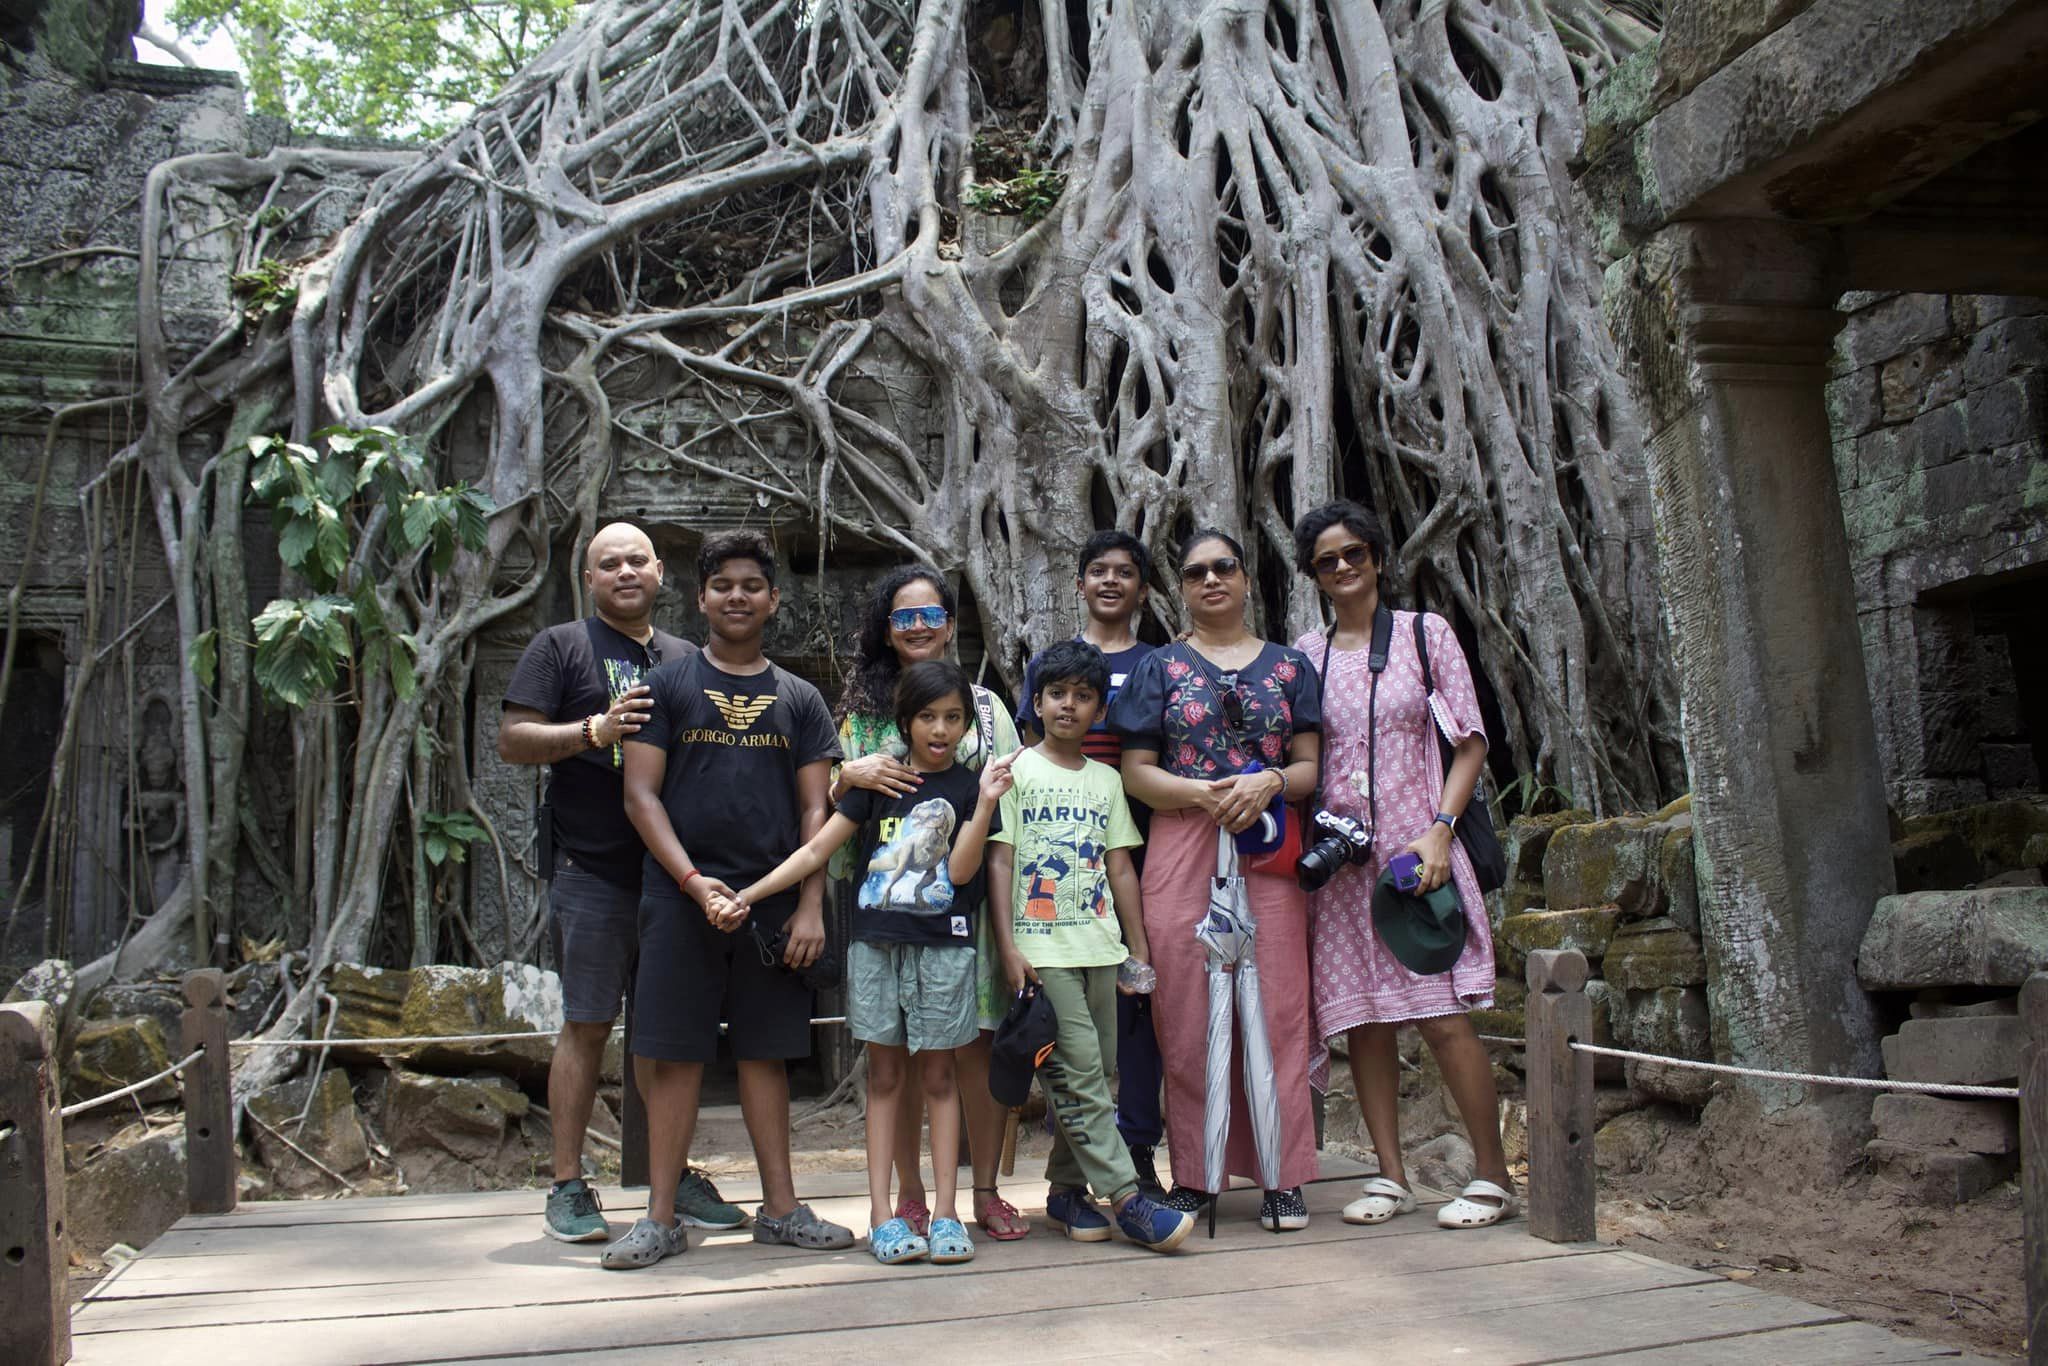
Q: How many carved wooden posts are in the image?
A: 4